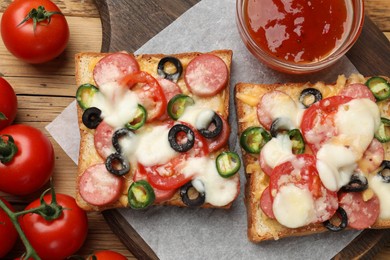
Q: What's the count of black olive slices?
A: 12